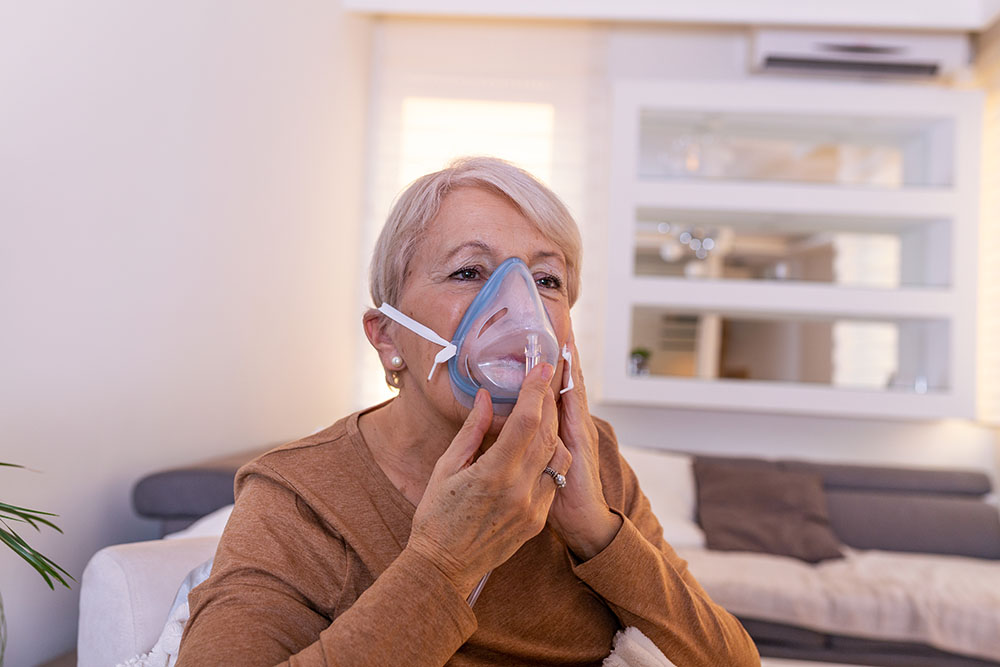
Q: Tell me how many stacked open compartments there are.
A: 3